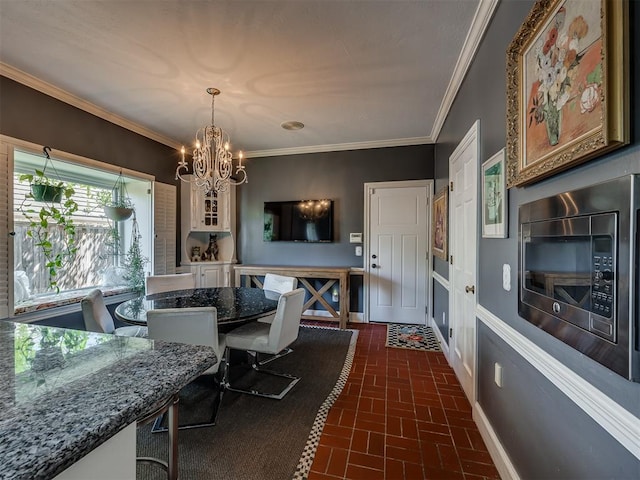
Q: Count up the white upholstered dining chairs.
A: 5